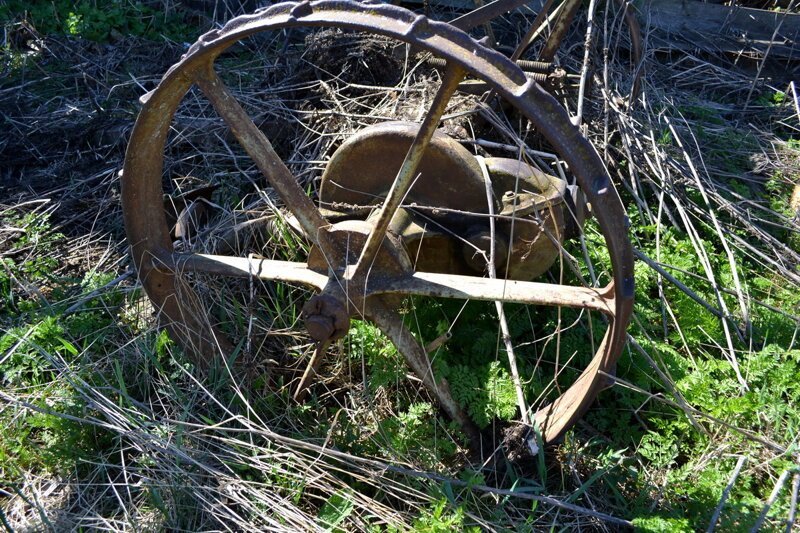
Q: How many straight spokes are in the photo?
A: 6